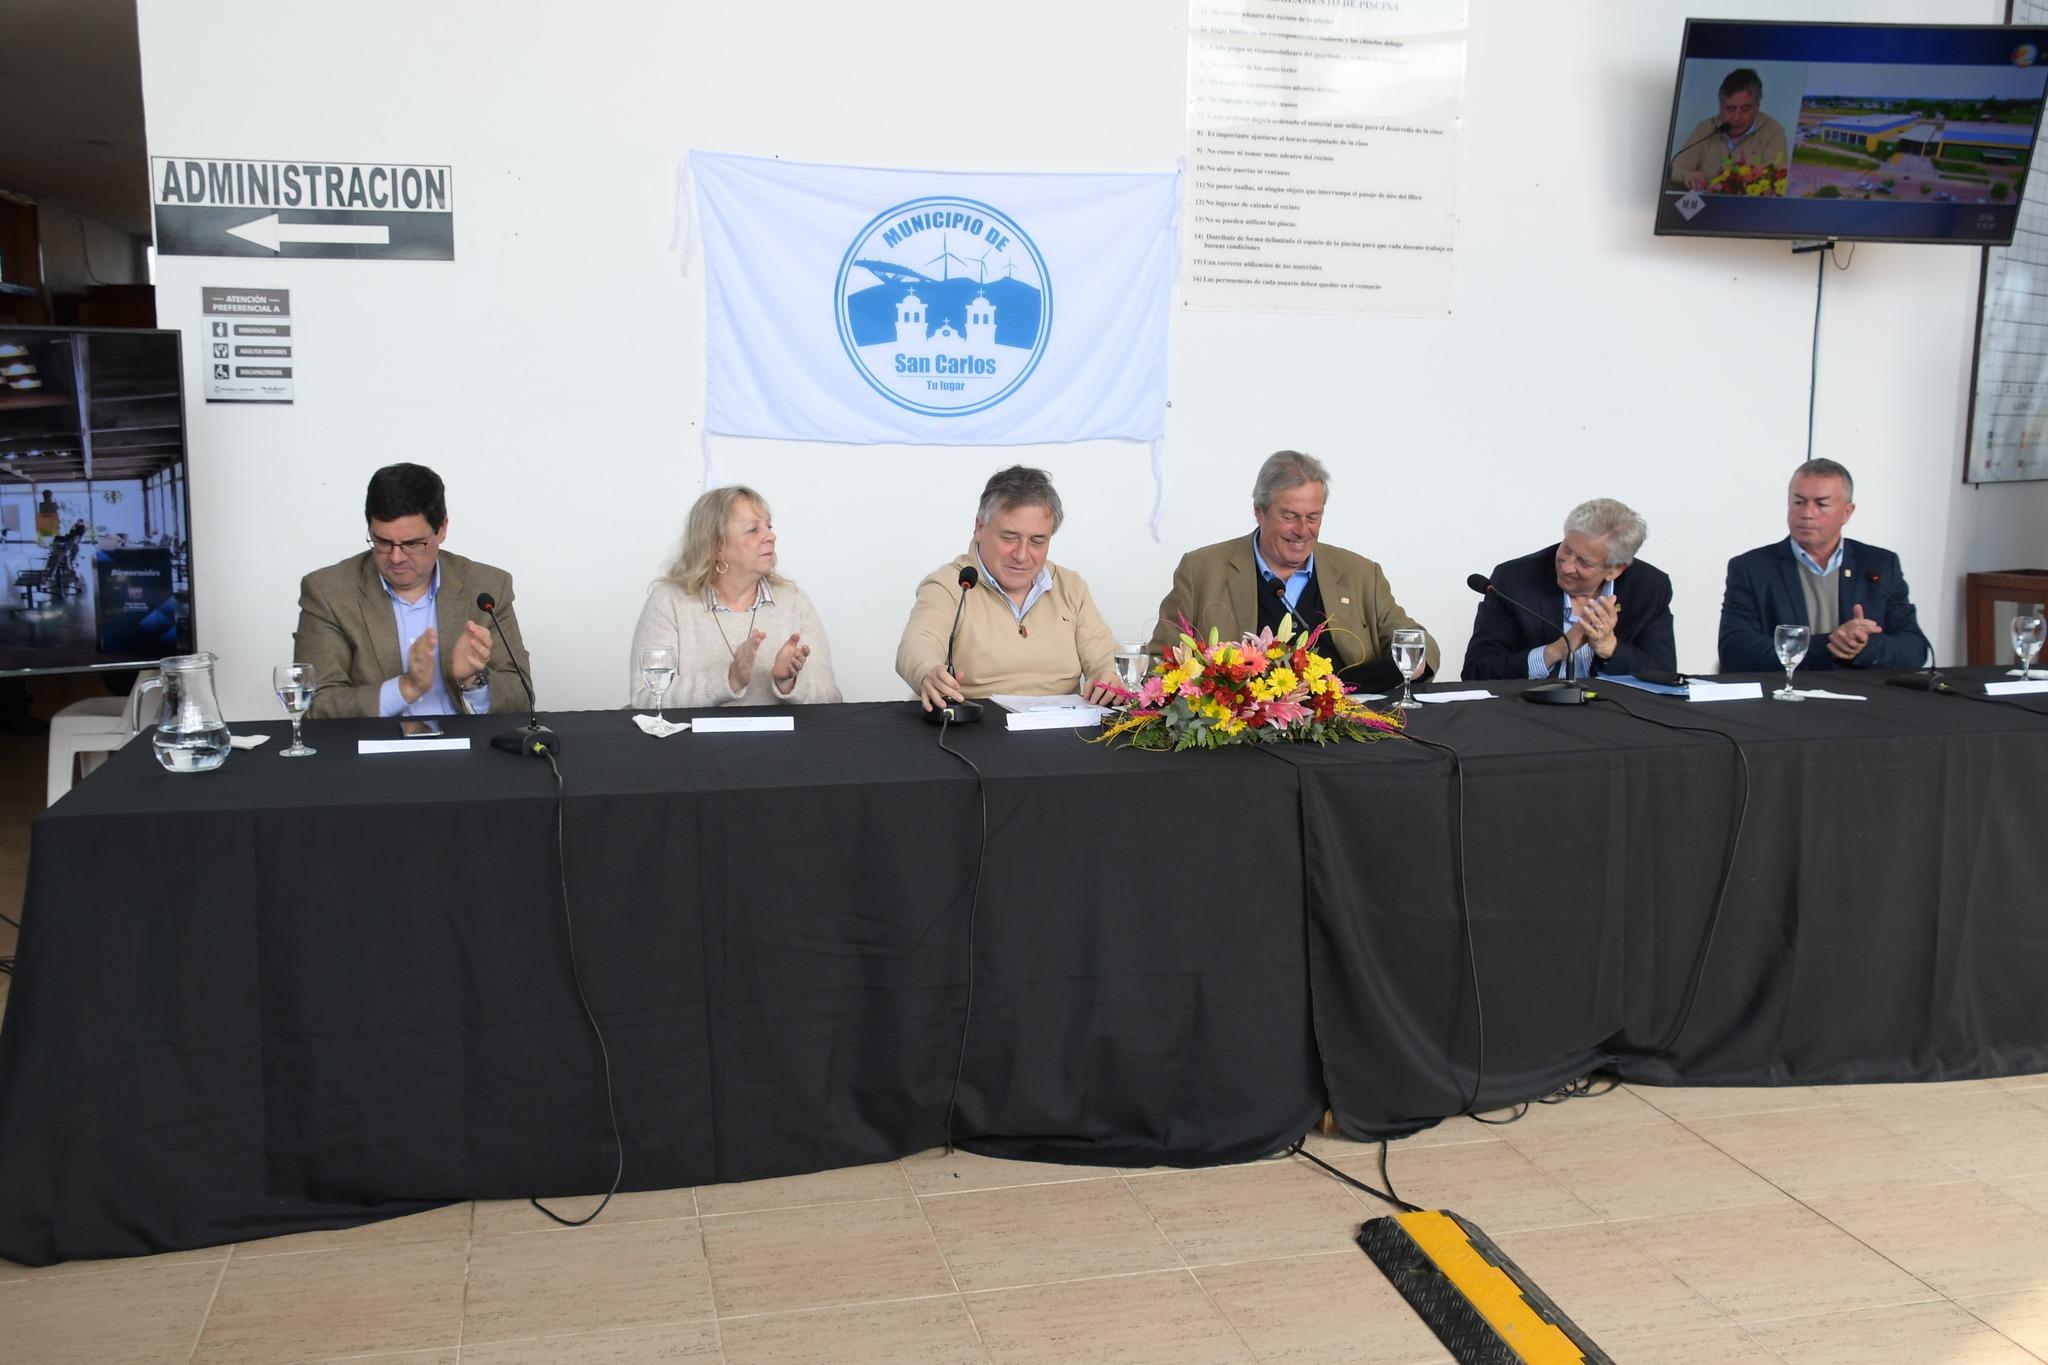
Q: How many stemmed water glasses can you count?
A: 6